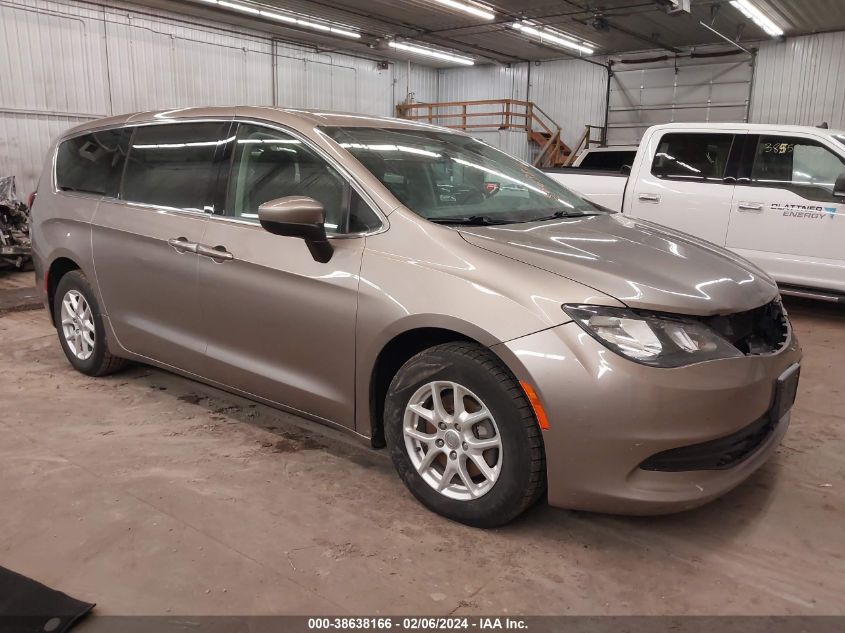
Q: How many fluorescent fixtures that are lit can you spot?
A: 5